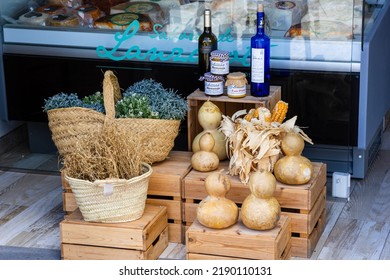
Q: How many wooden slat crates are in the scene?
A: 5